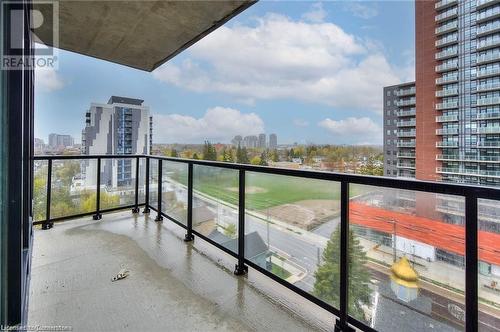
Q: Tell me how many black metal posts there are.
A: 9